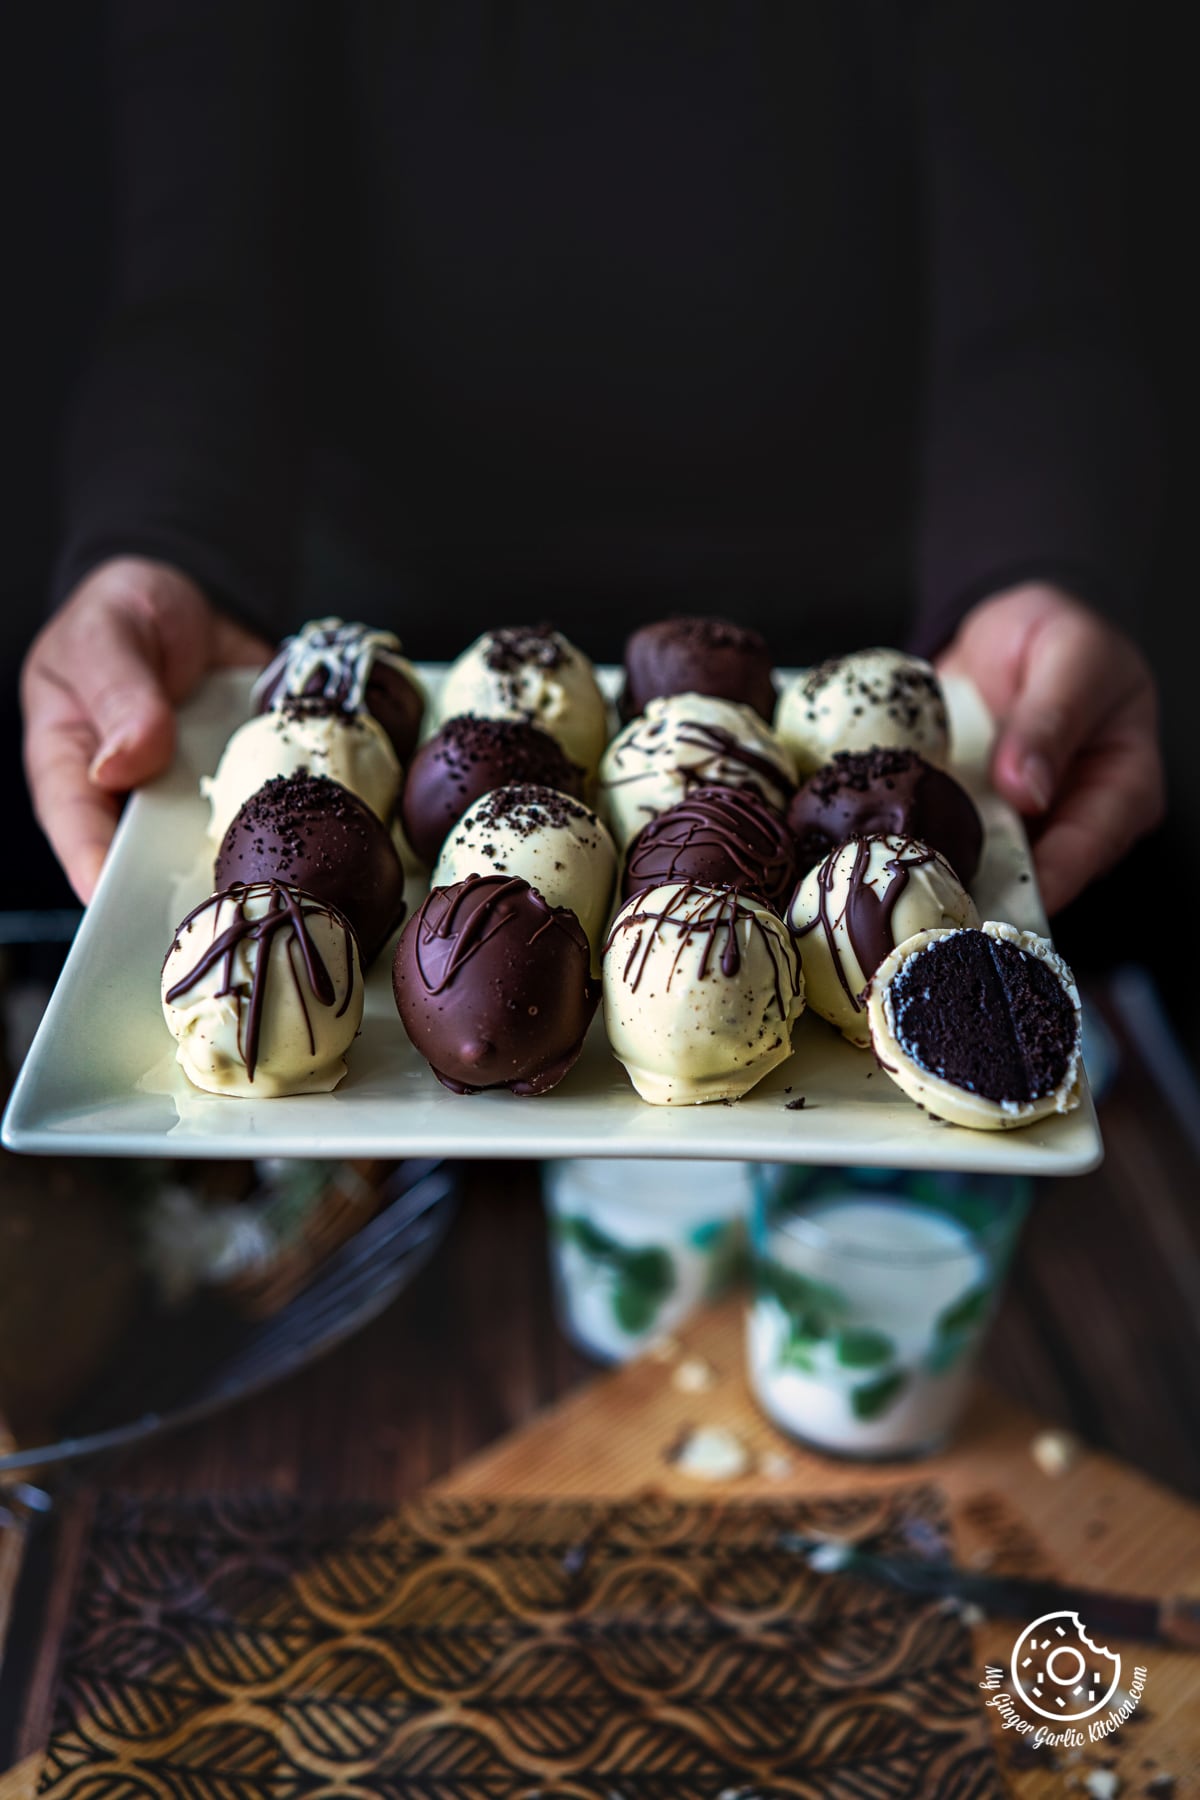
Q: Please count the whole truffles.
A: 15